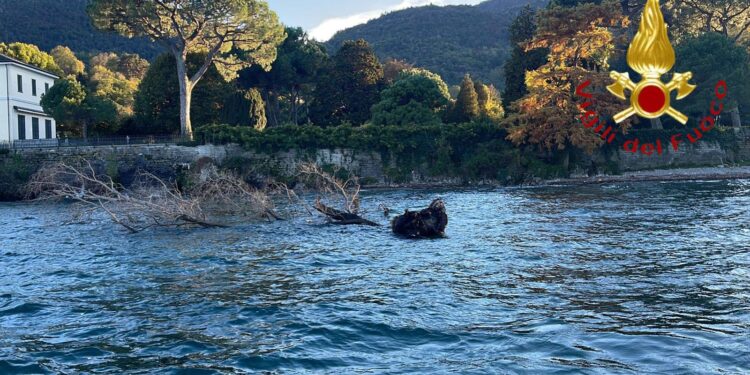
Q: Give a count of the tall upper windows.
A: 3